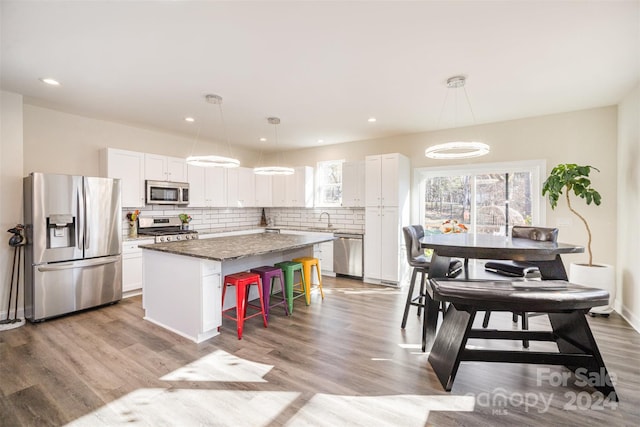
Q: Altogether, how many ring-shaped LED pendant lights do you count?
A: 3